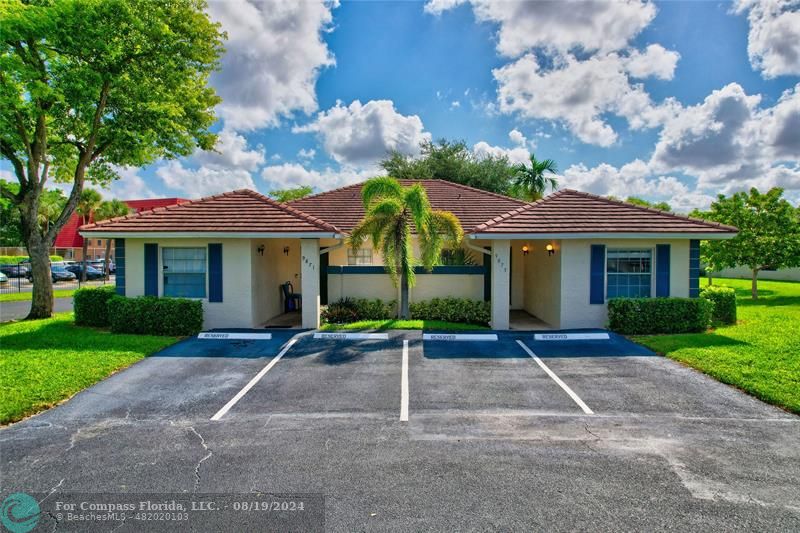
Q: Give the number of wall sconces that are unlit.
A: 2